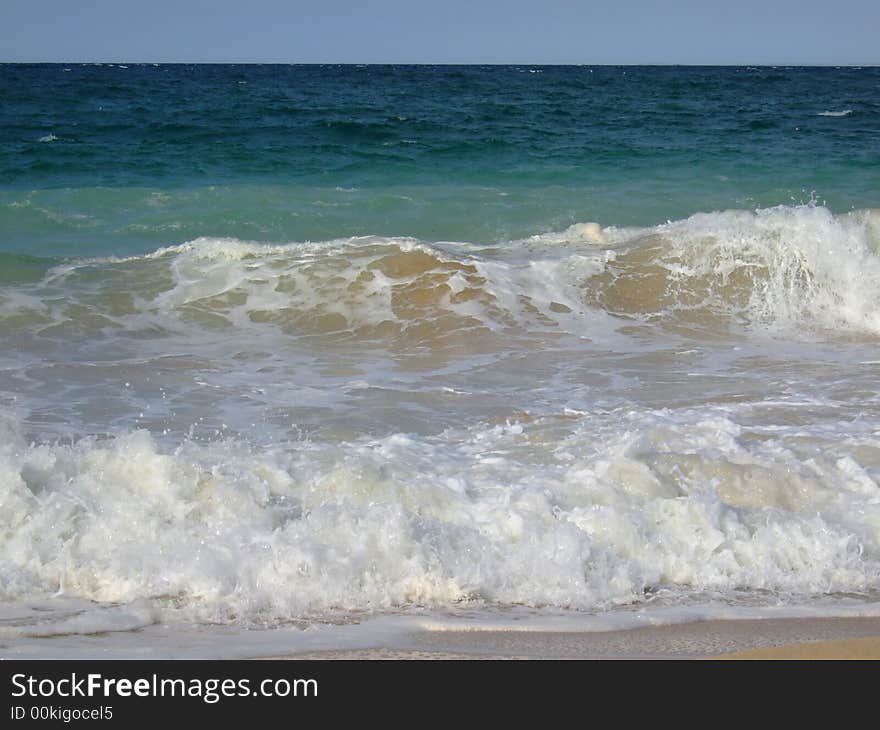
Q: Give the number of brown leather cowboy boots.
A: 0